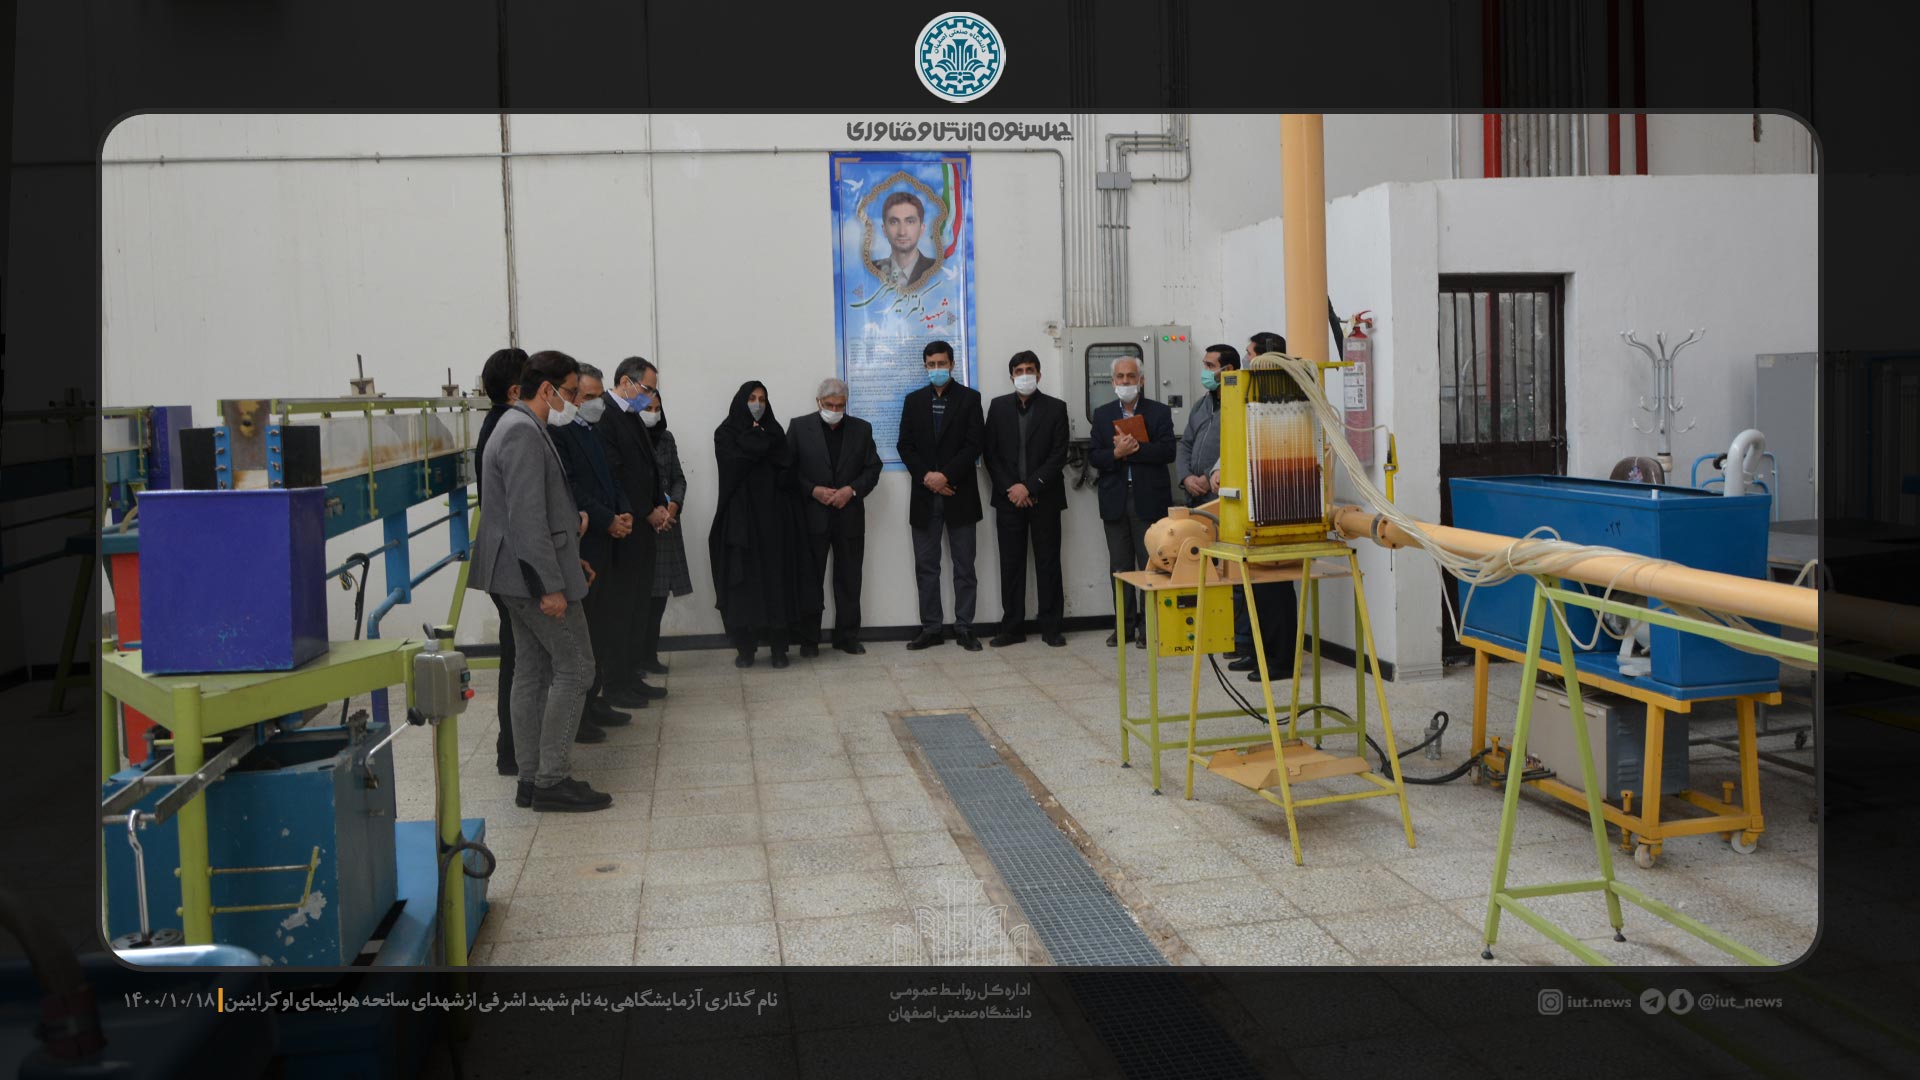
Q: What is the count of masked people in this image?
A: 11